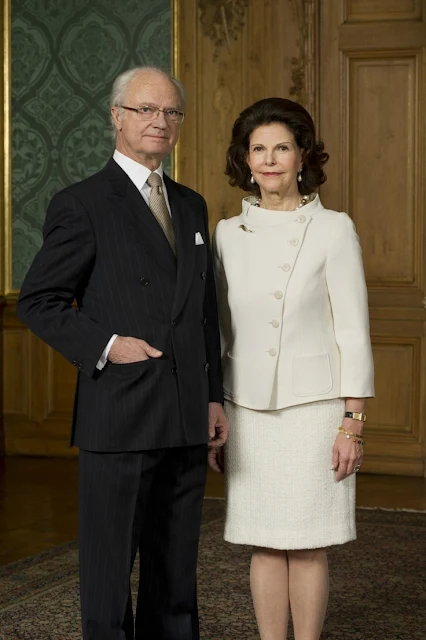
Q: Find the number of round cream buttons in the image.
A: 6